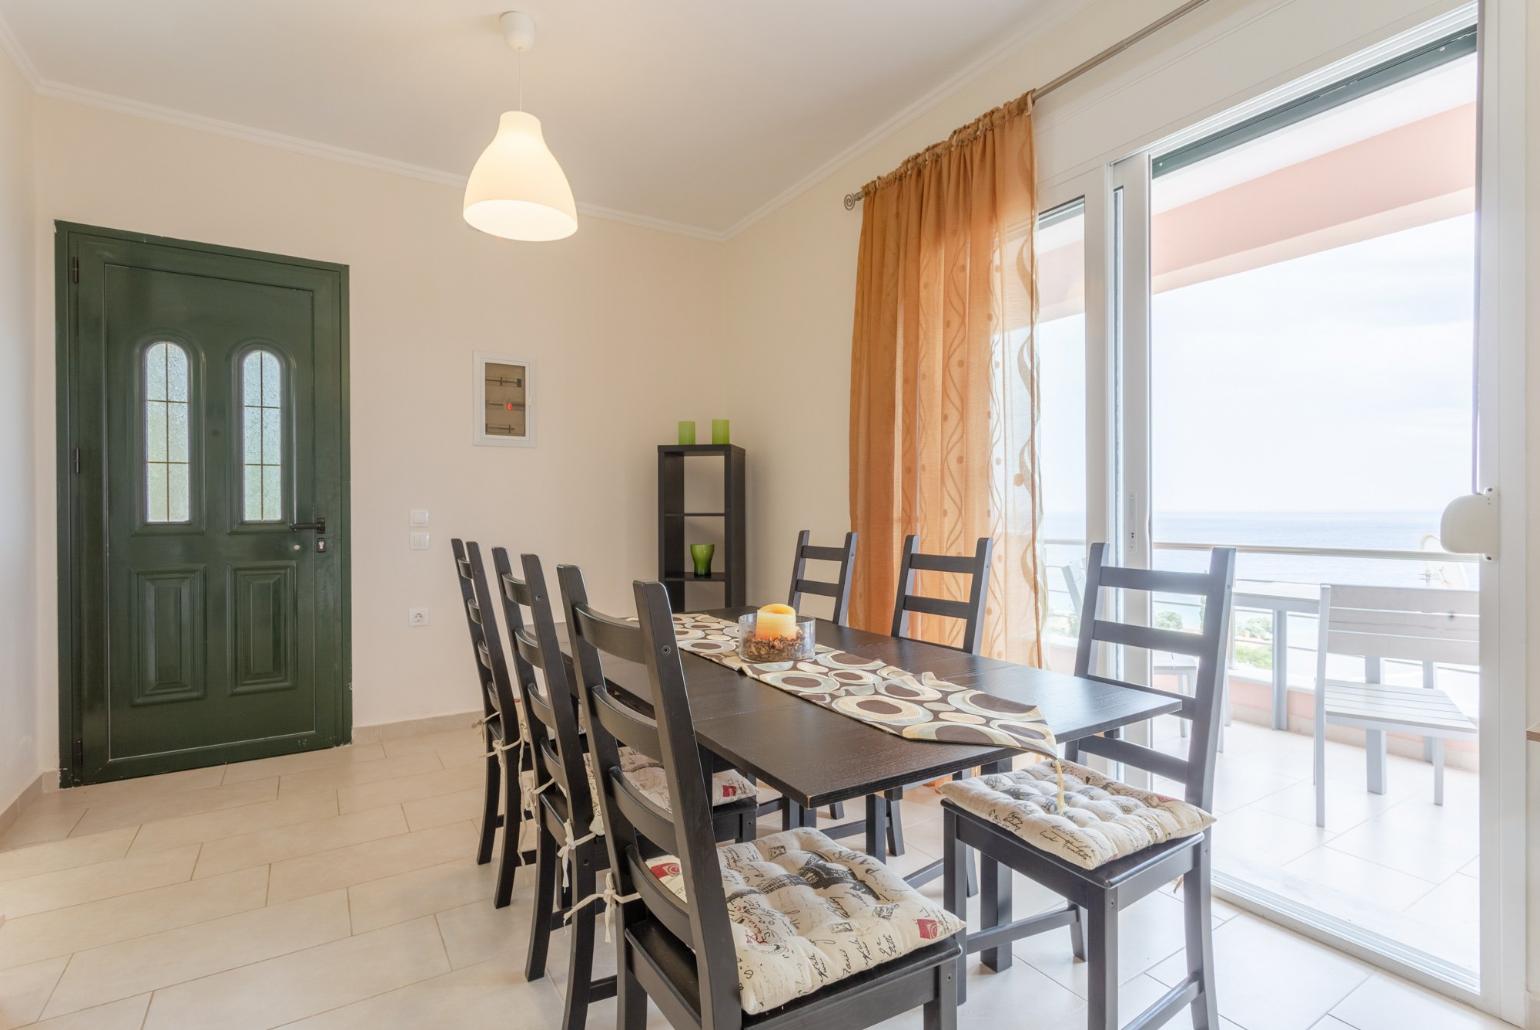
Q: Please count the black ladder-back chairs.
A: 6